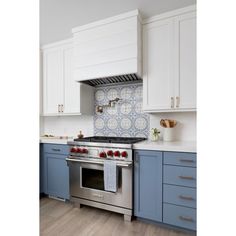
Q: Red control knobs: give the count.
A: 7